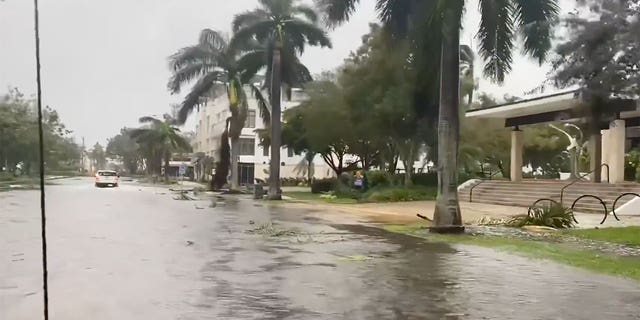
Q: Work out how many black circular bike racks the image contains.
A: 3